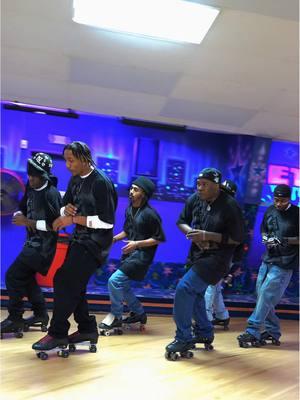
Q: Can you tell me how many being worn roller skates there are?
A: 11